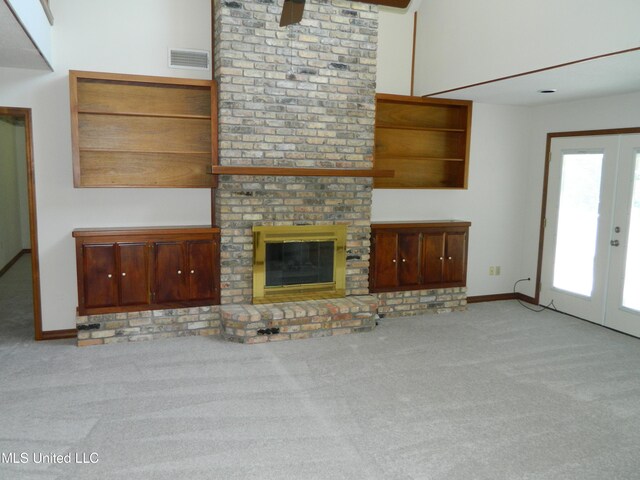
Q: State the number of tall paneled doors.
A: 2